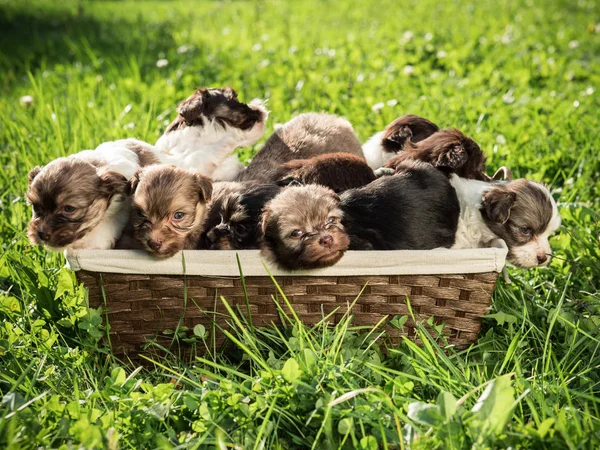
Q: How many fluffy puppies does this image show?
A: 11